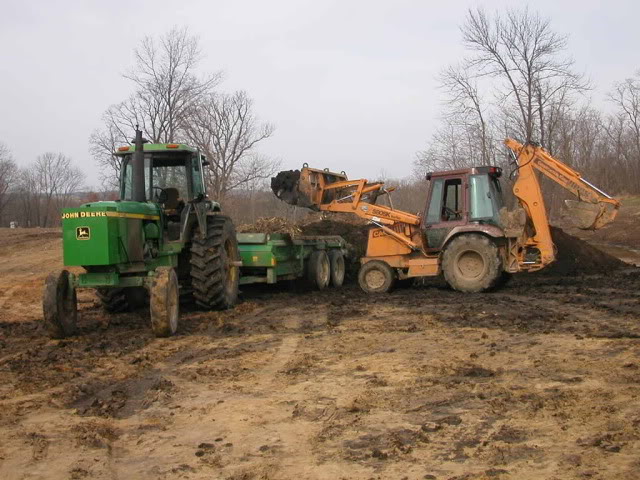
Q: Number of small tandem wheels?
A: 2